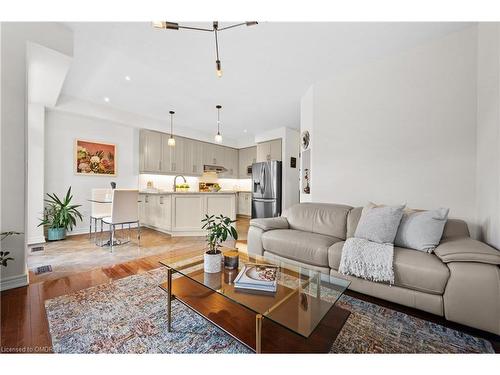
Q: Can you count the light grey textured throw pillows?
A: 2